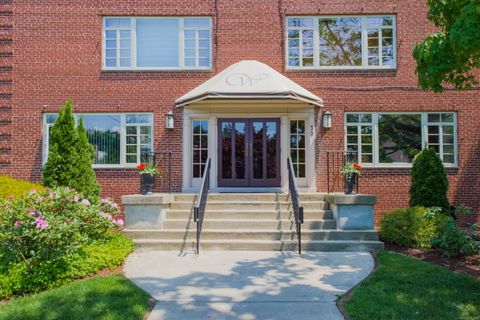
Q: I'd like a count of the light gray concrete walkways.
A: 1